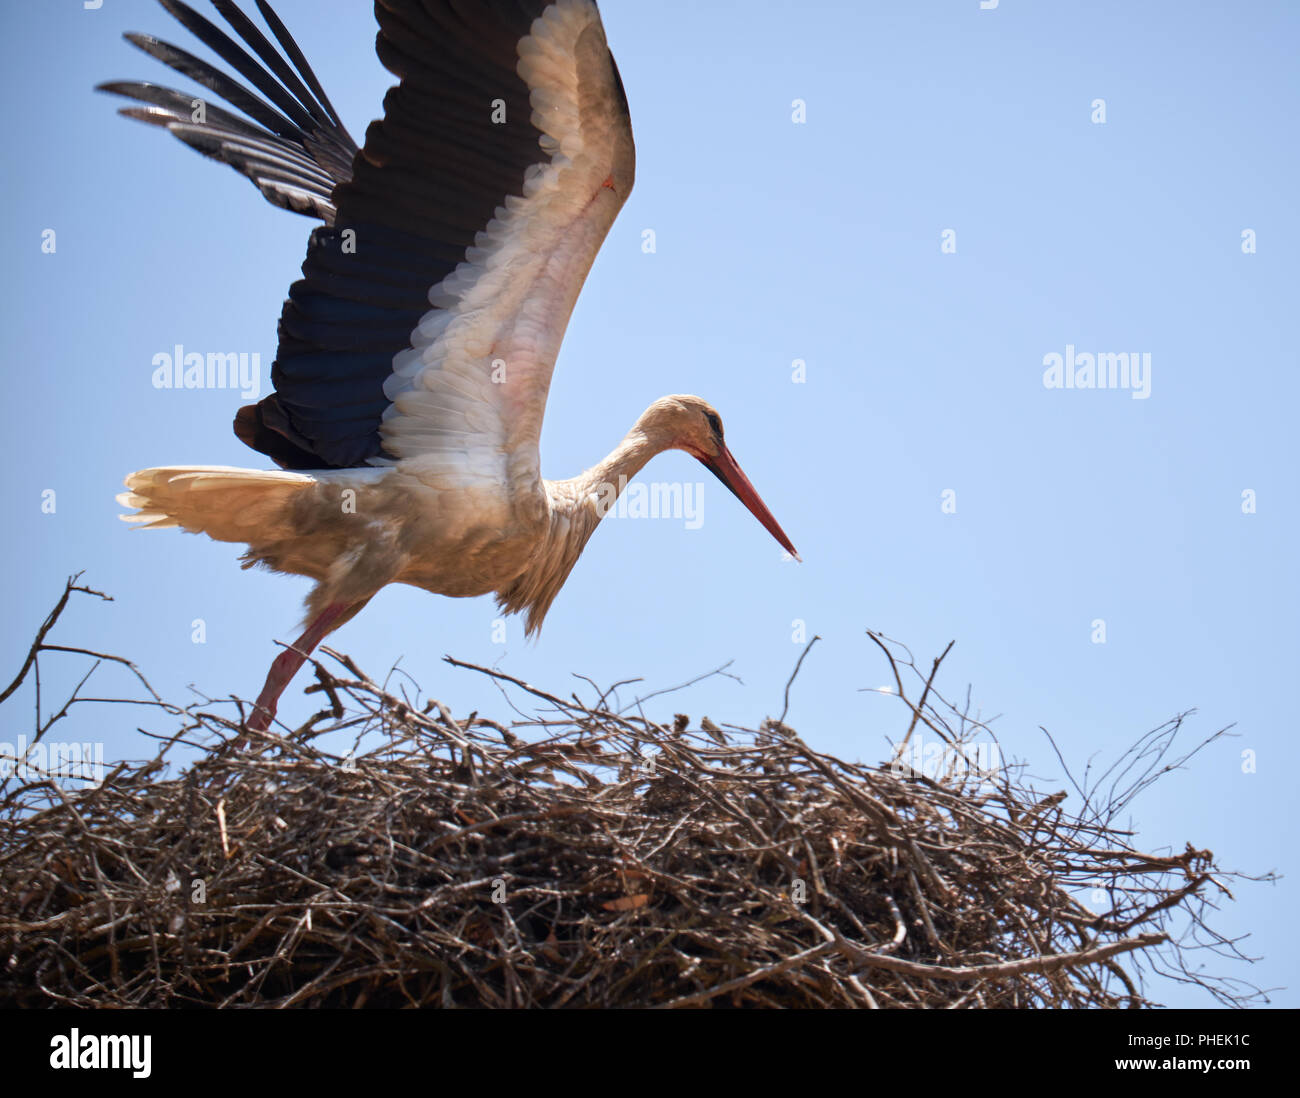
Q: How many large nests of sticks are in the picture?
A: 1